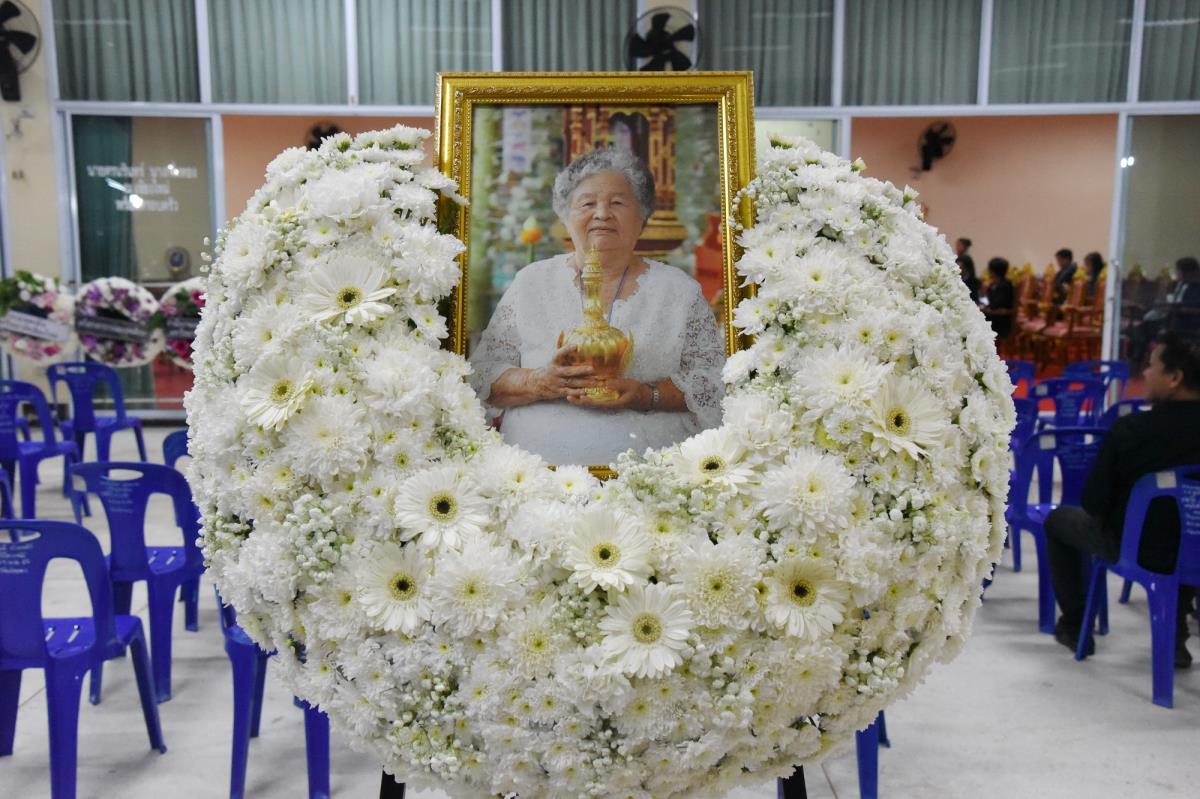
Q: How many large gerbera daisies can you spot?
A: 9